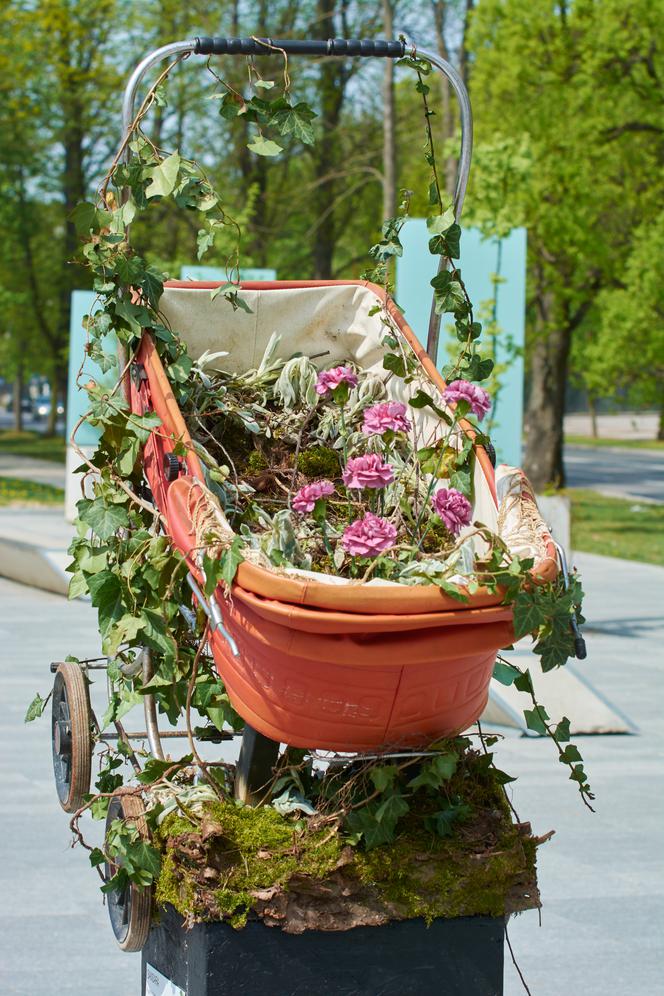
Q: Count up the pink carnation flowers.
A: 7